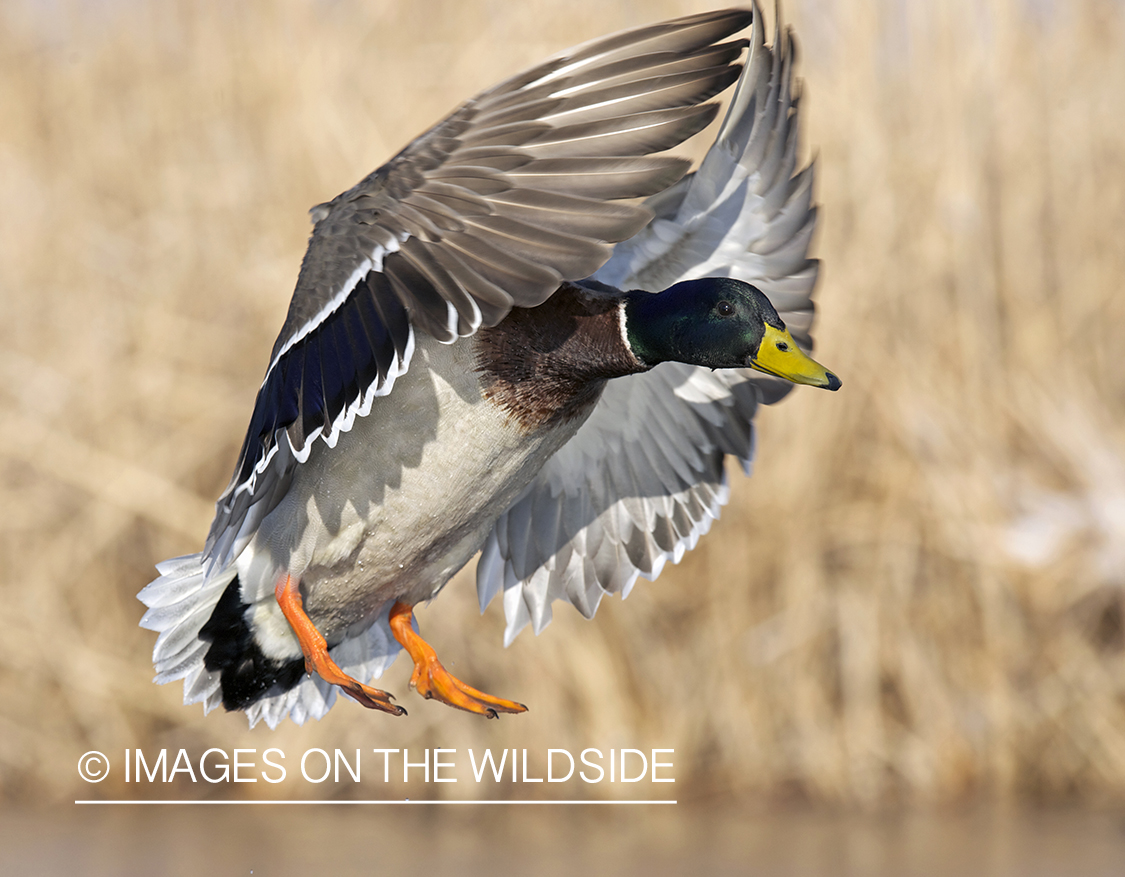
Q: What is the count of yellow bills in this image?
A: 1